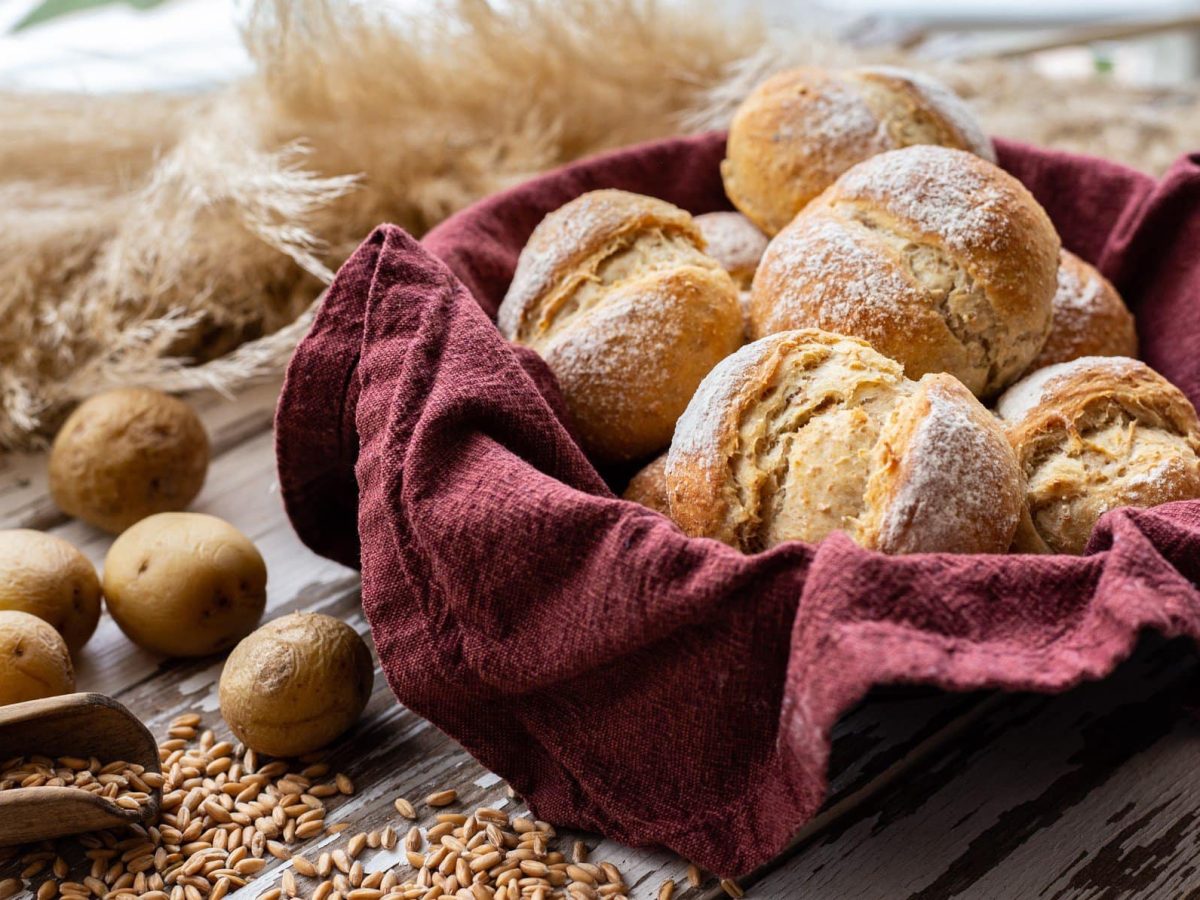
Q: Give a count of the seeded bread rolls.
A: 0